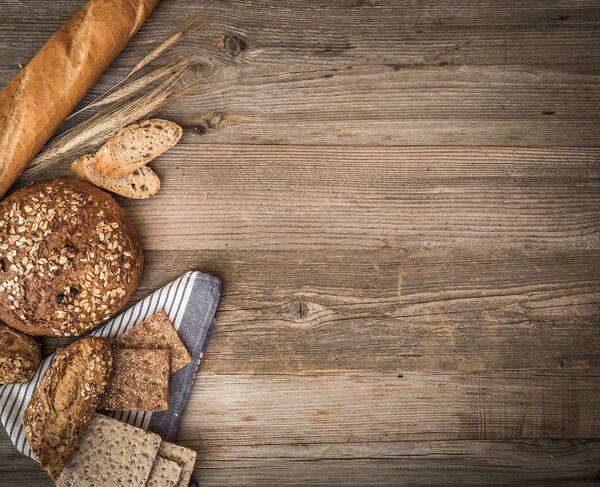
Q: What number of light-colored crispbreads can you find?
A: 3